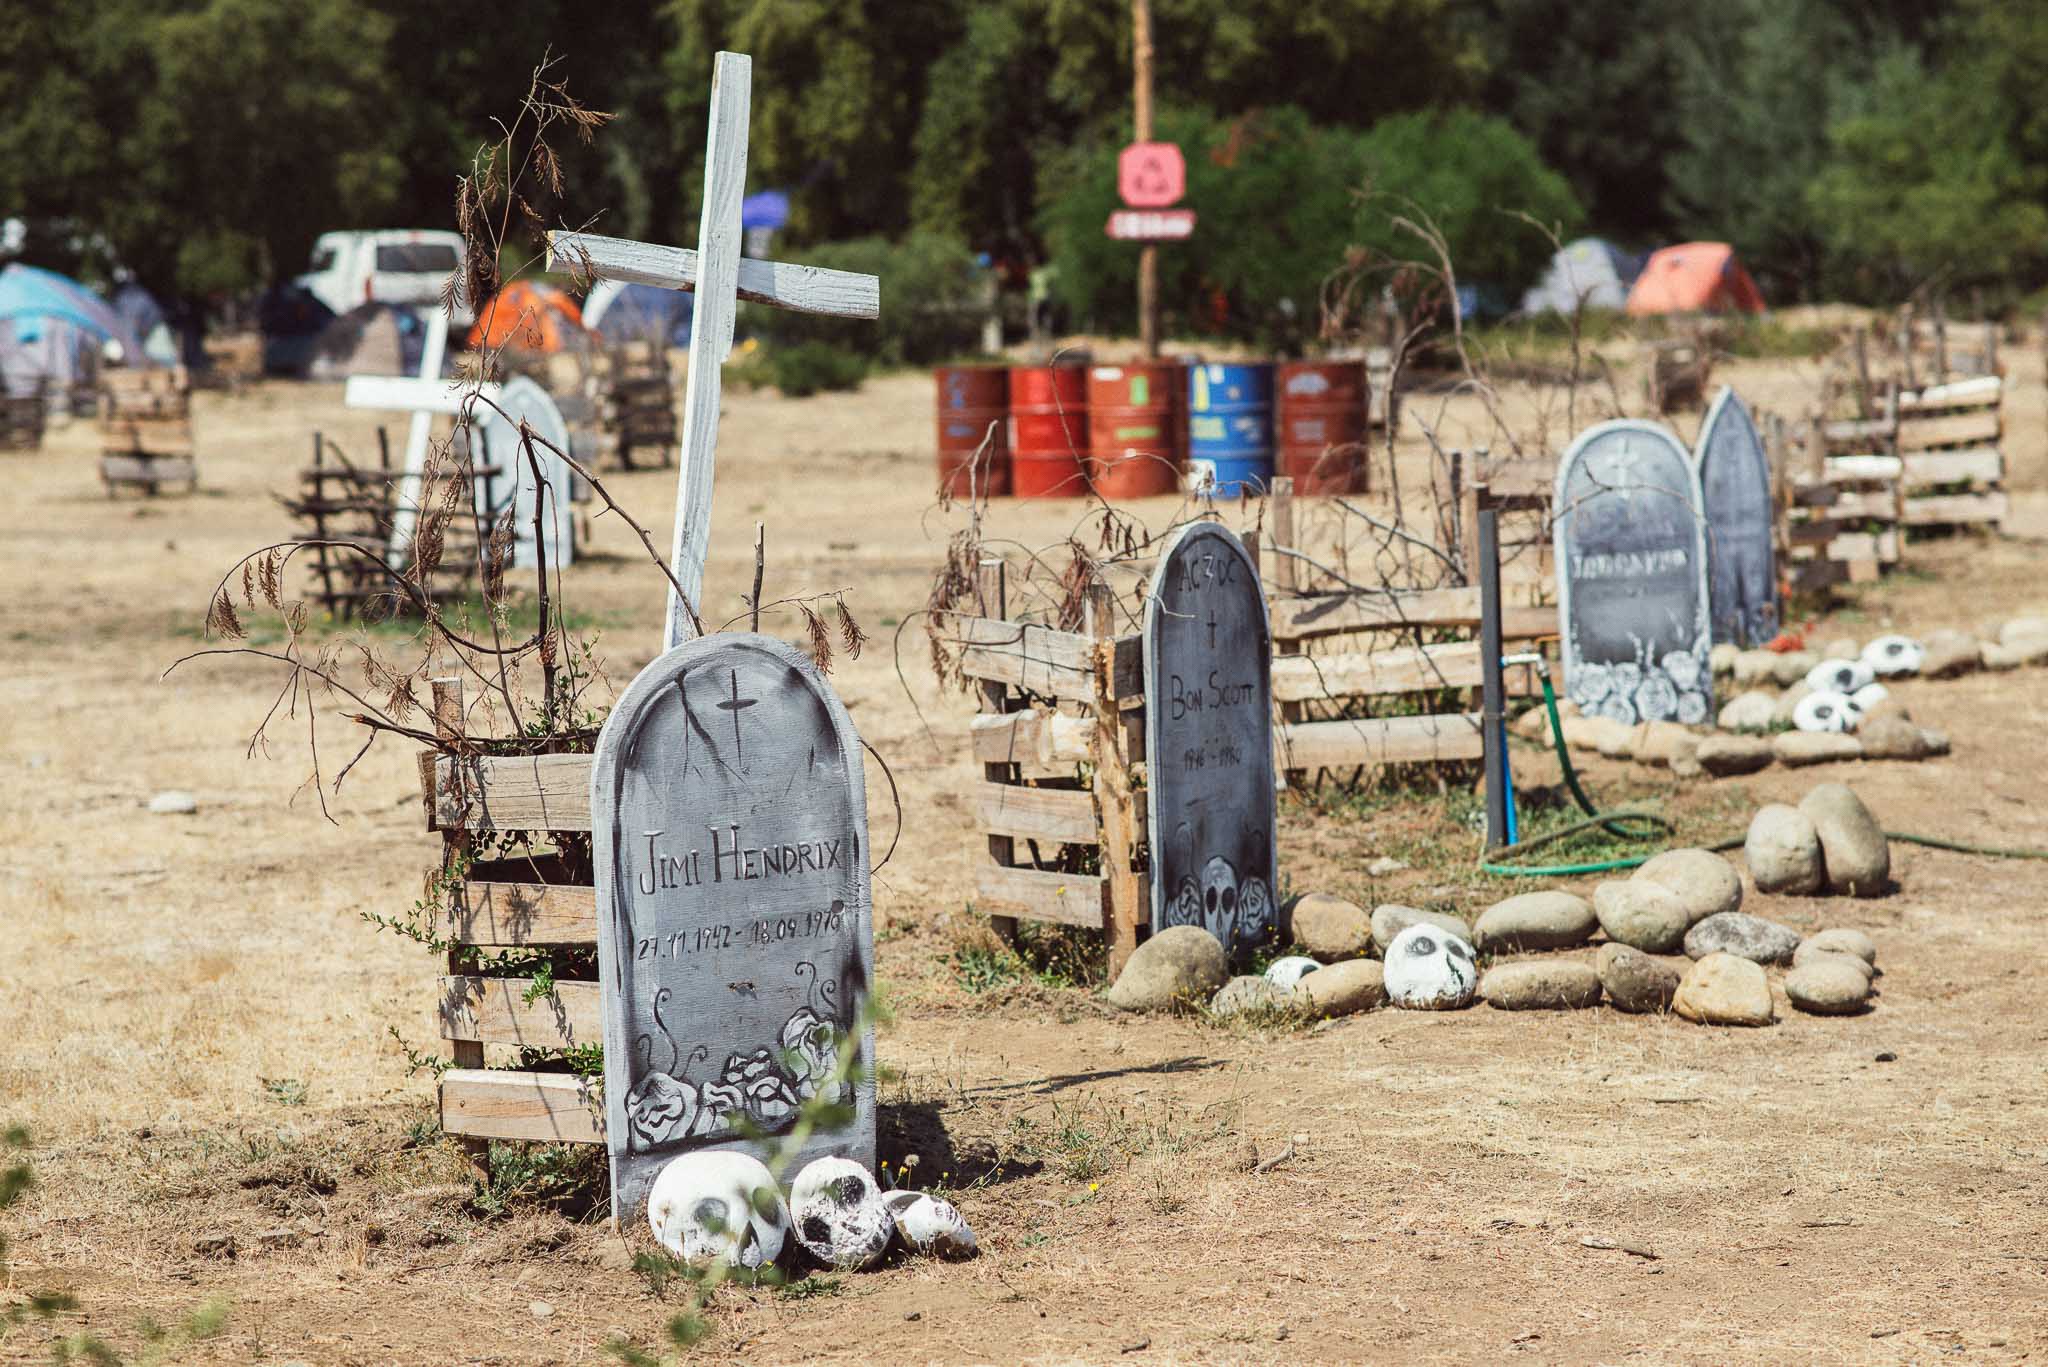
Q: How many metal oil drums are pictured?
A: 5